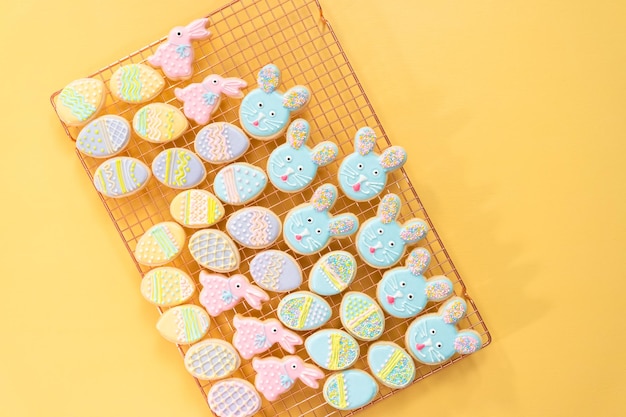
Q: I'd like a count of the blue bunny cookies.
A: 7